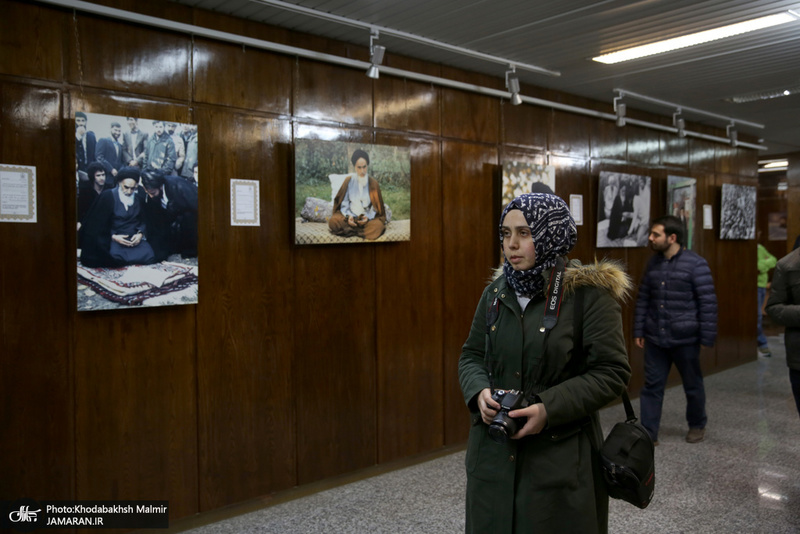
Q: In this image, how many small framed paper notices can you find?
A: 4